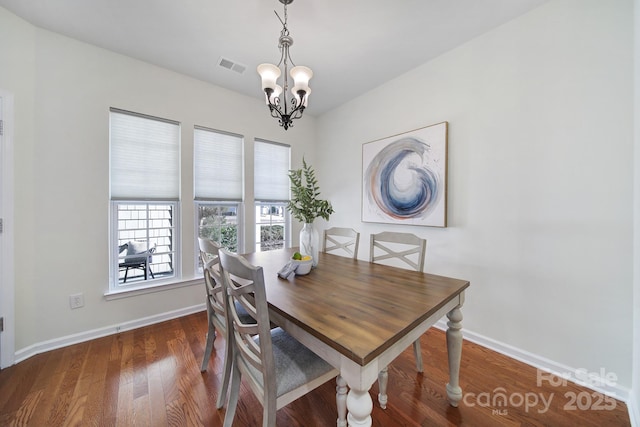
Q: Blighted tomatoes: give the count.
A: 0